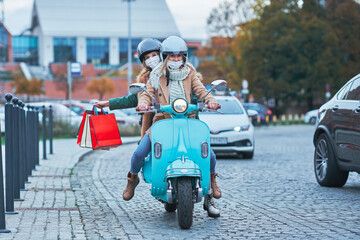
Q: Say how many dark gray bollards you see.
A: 10